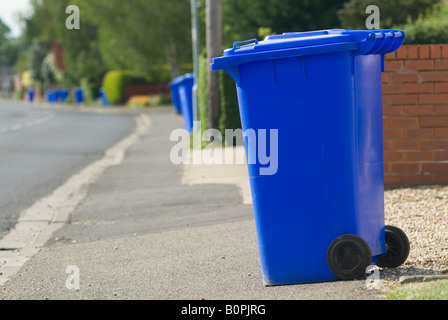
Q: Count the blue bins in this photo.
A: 8